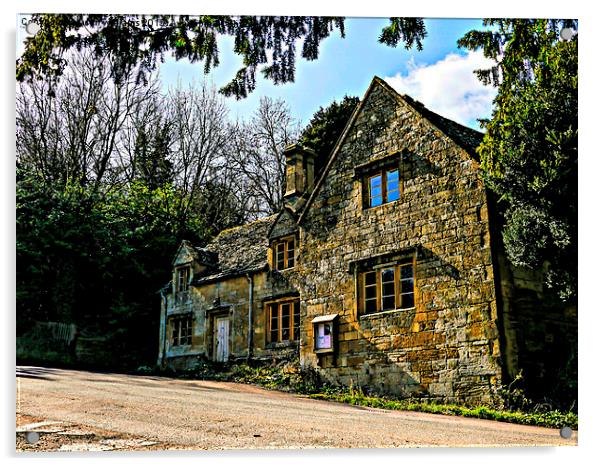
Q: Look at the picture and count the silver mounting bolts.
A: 4